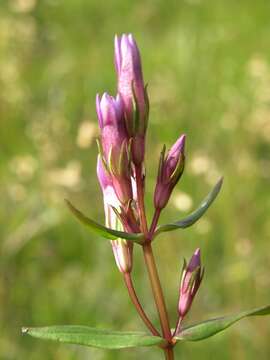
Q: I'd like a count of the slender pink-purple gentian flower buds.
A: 5